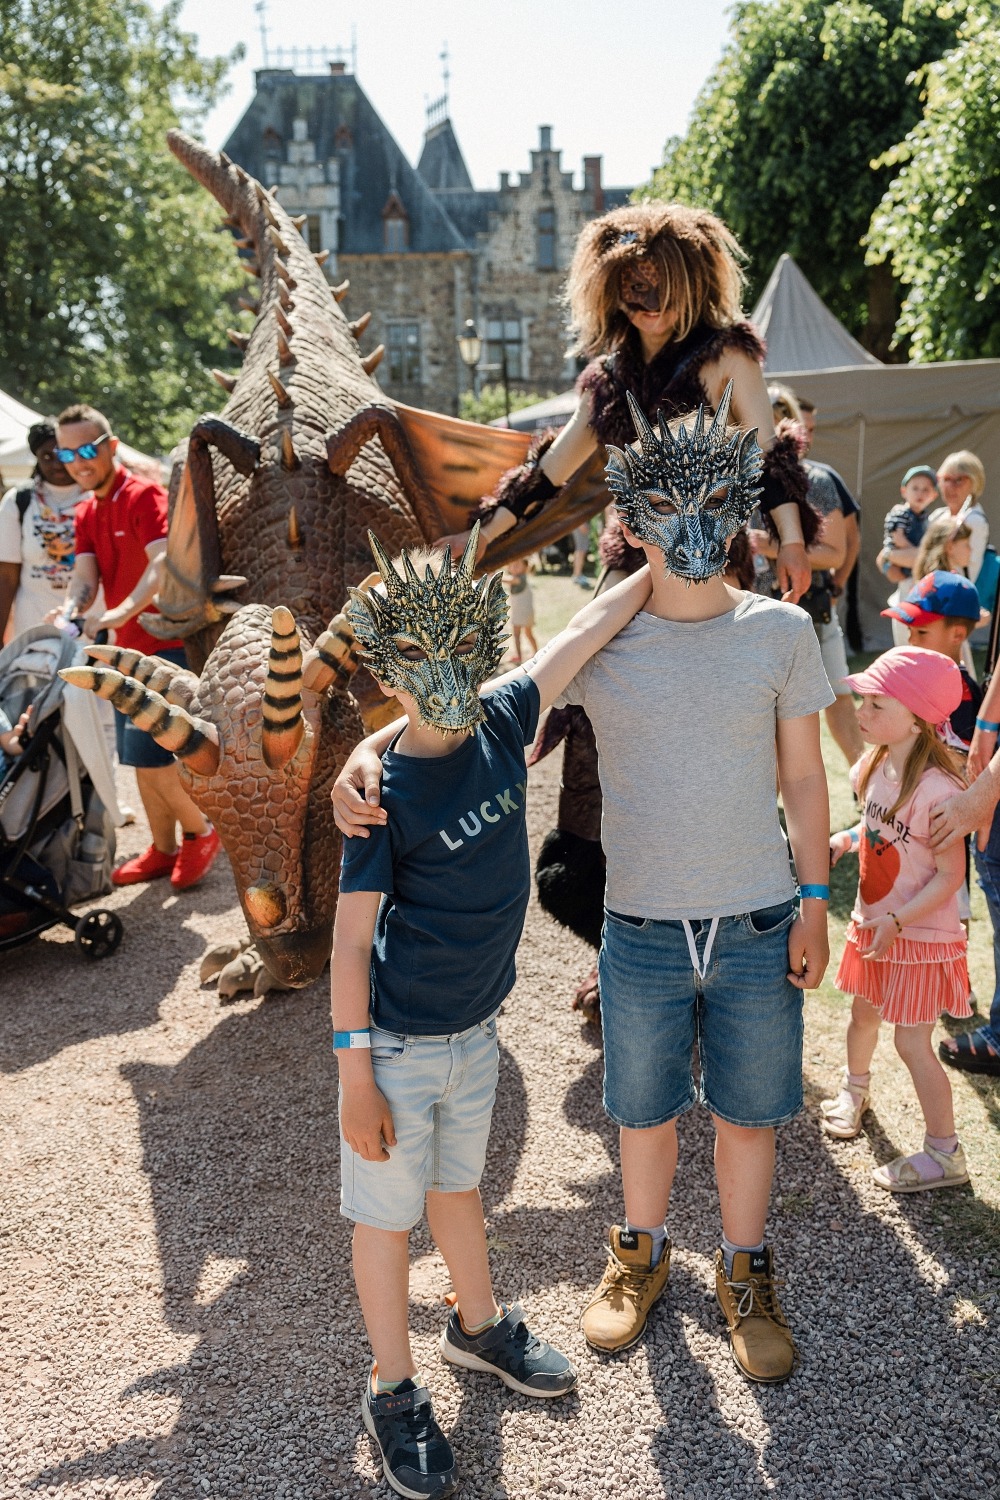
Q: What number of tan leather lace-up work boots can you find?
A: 2